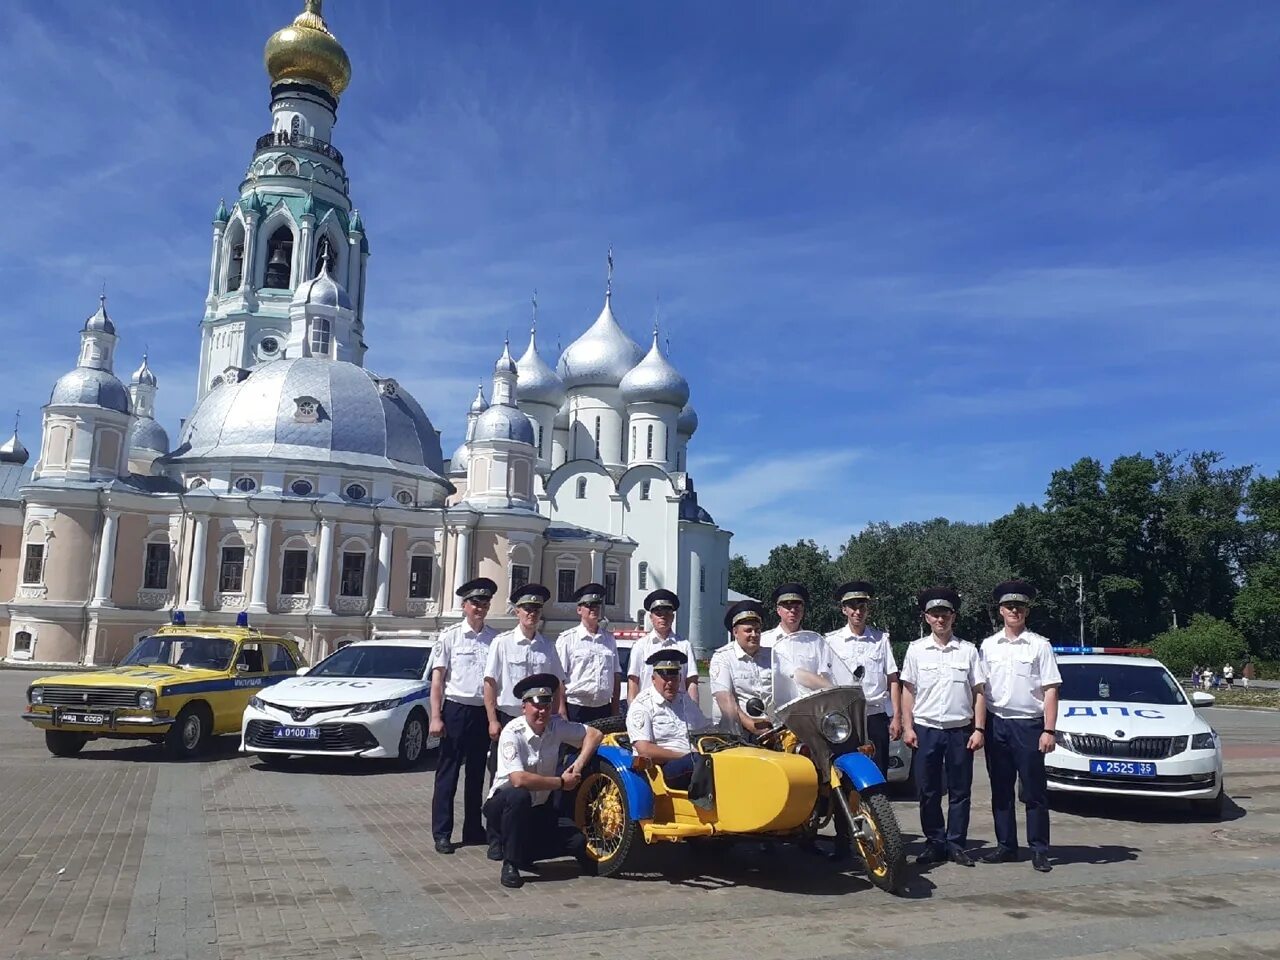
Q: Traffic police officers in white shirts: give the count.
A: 11